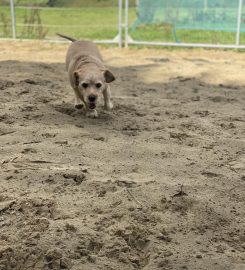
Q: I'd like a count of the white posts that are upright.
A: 4